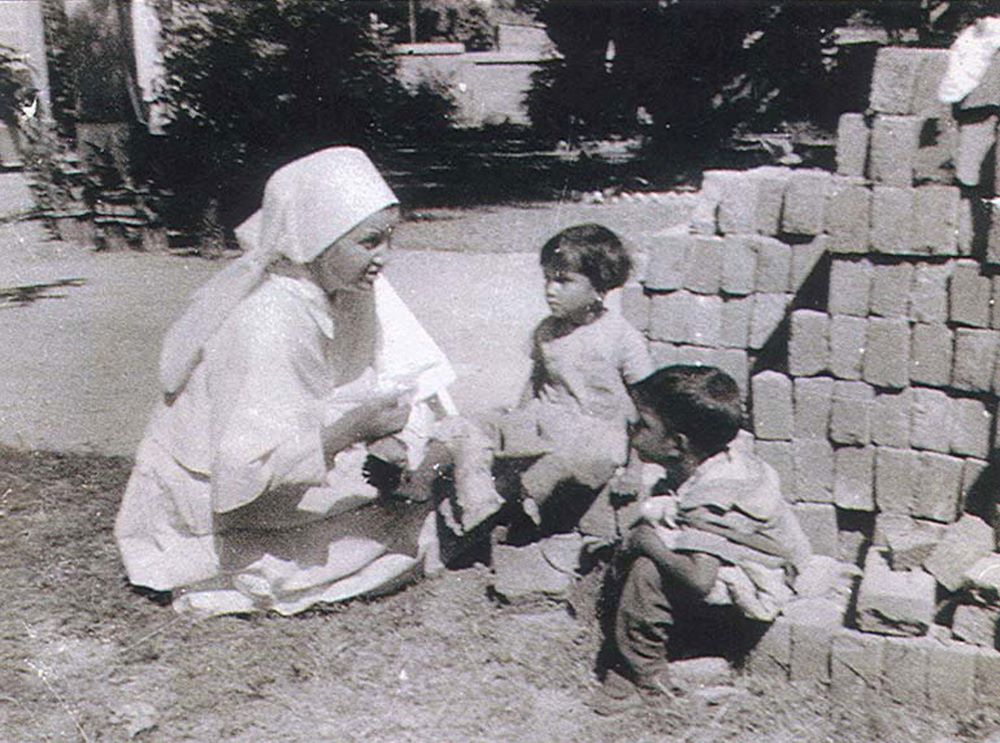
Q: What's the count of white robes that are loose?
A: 1